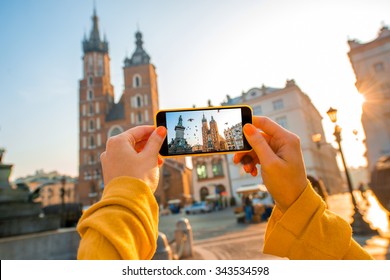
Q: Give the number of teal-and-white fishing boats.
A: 0